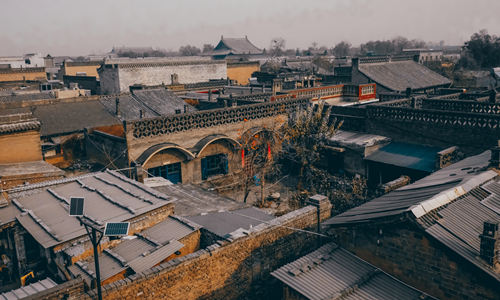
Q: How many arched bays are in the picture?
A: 3